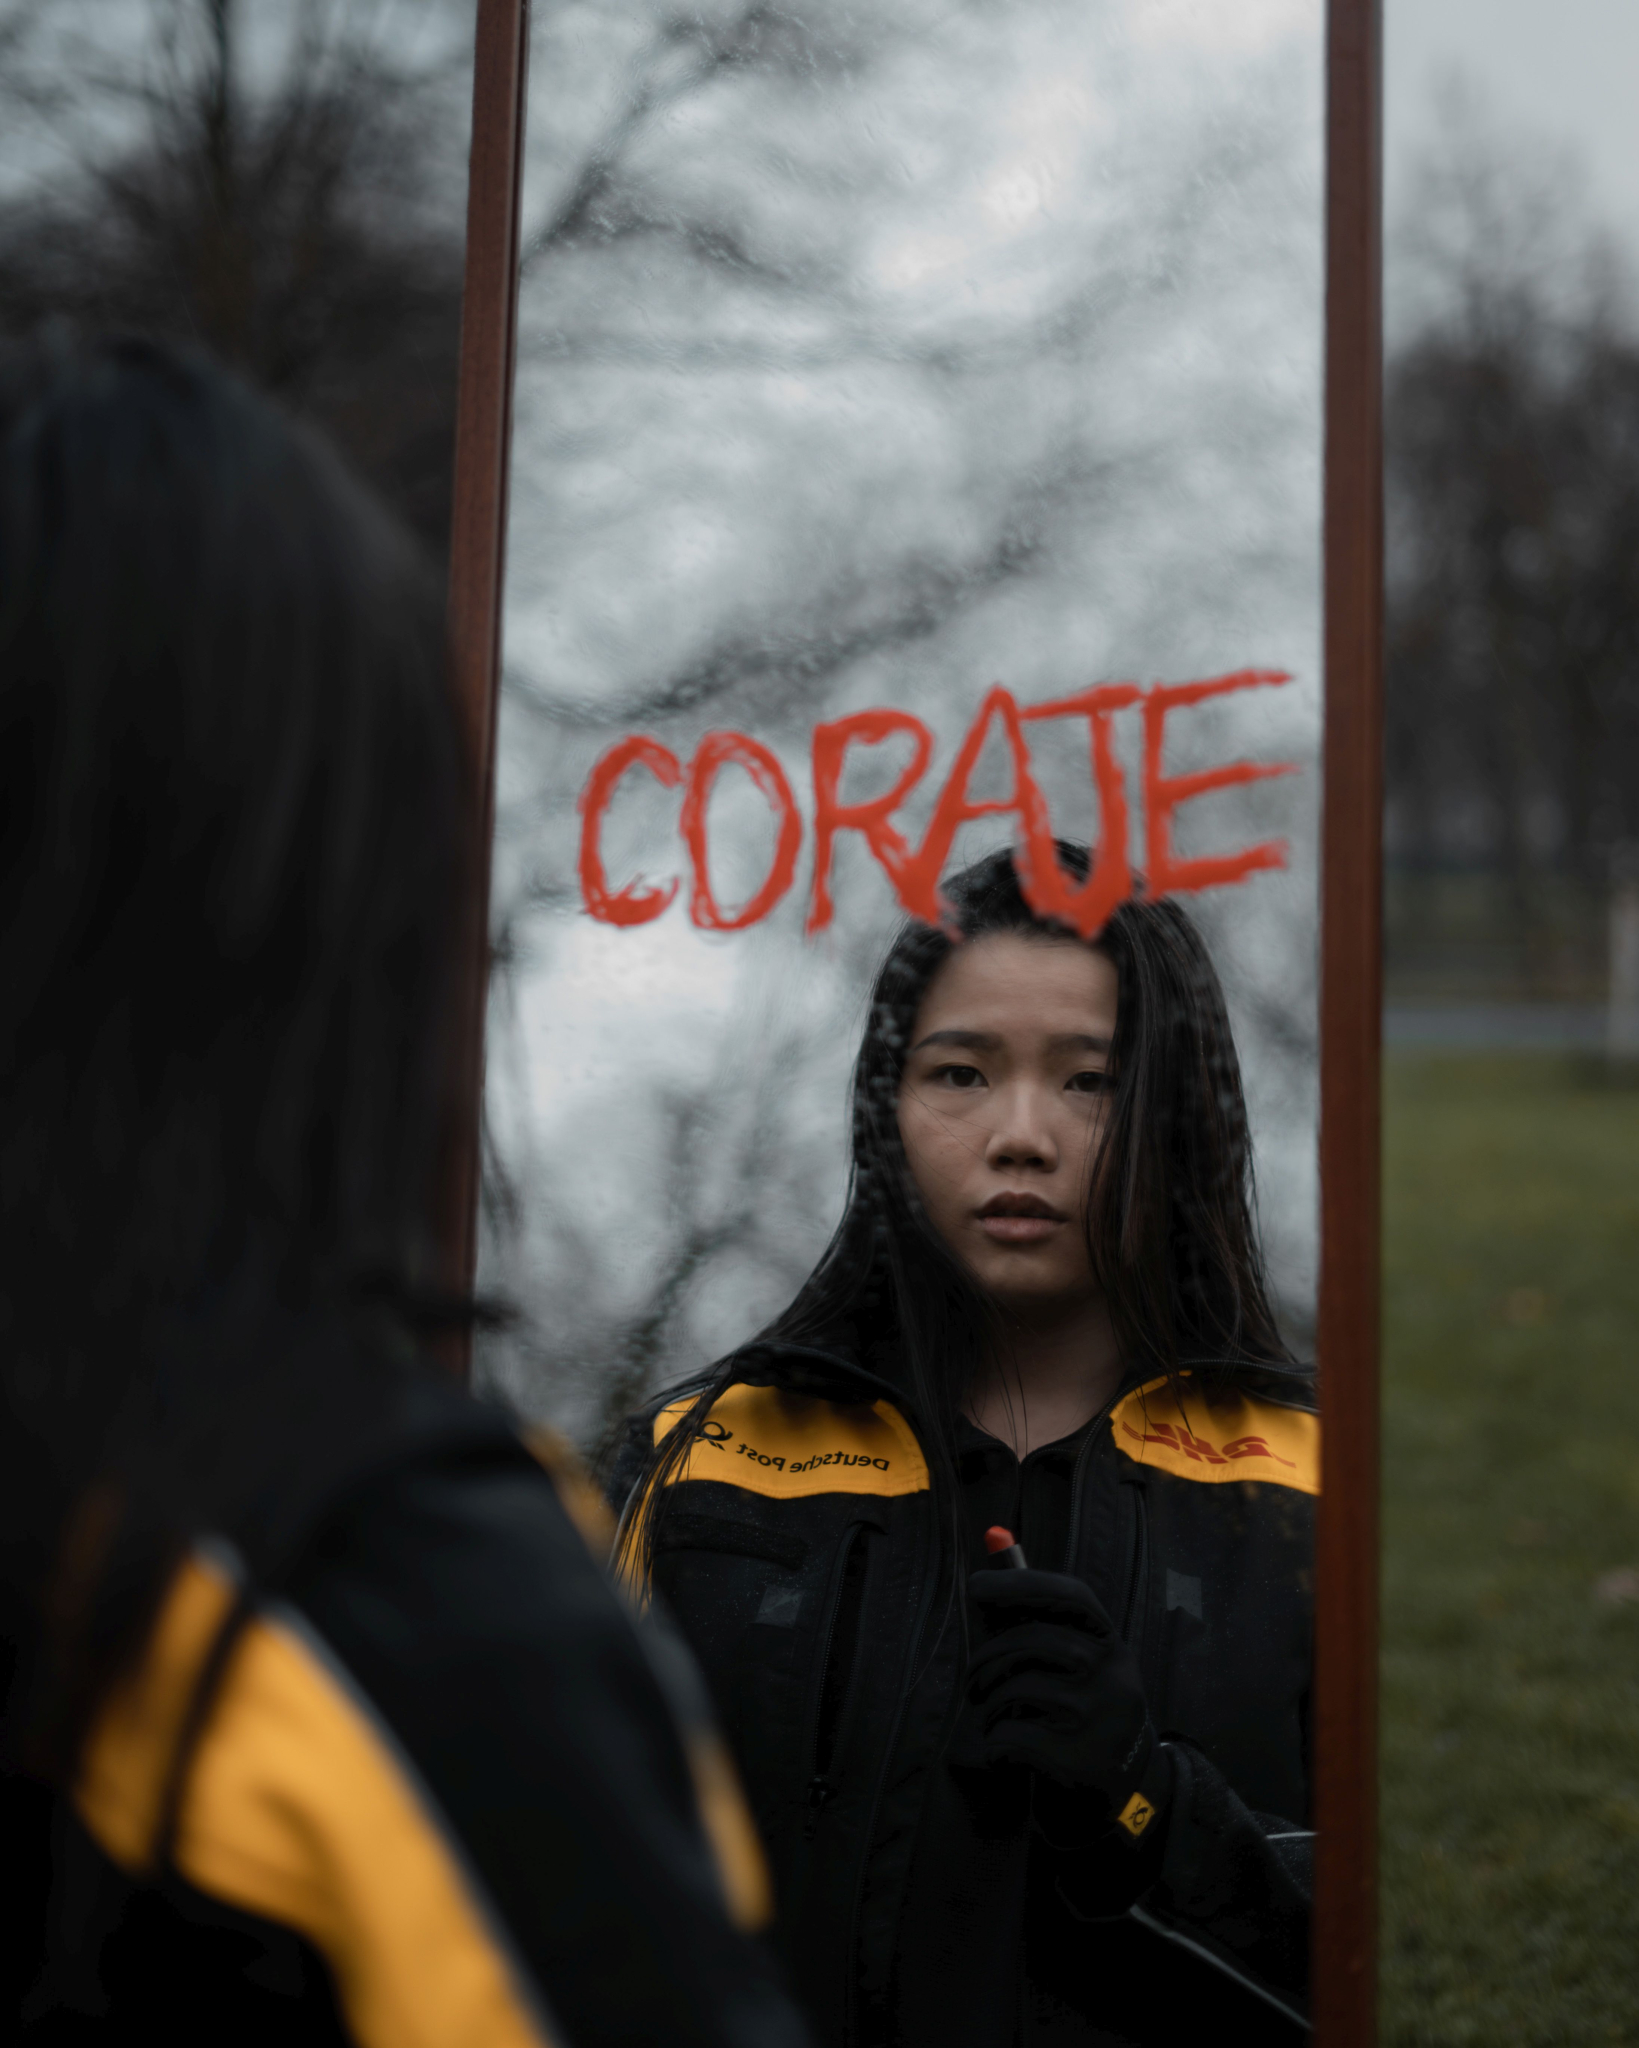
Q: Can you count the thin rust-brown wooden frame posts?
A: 2